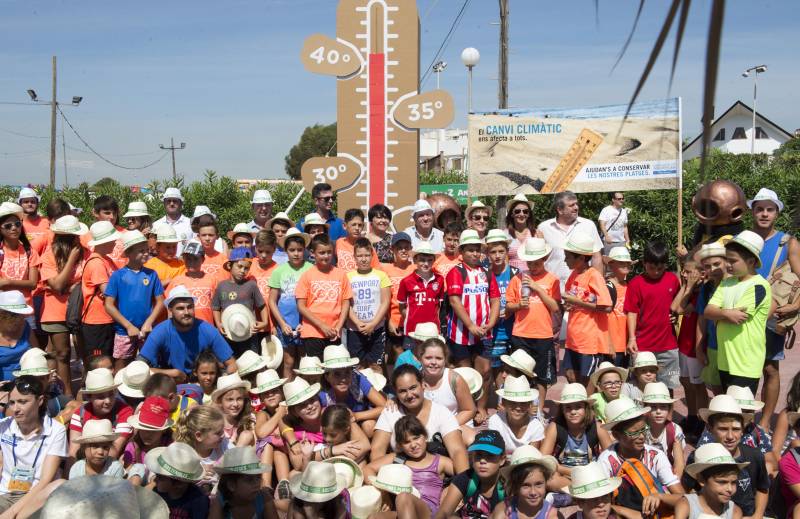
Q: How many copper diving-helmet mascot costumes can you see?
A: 2